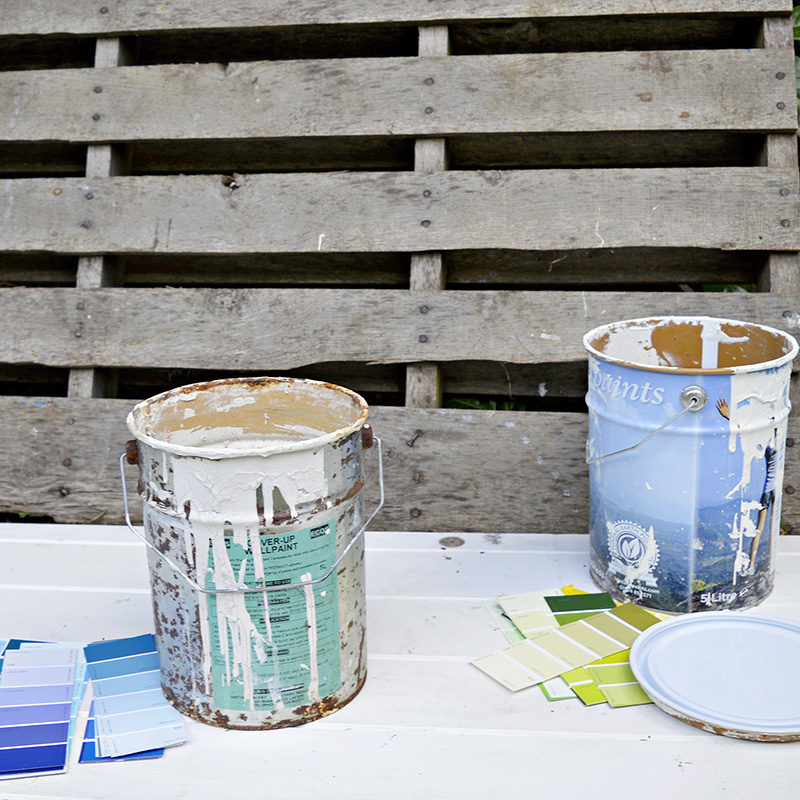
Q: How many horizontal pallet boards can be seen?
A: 5